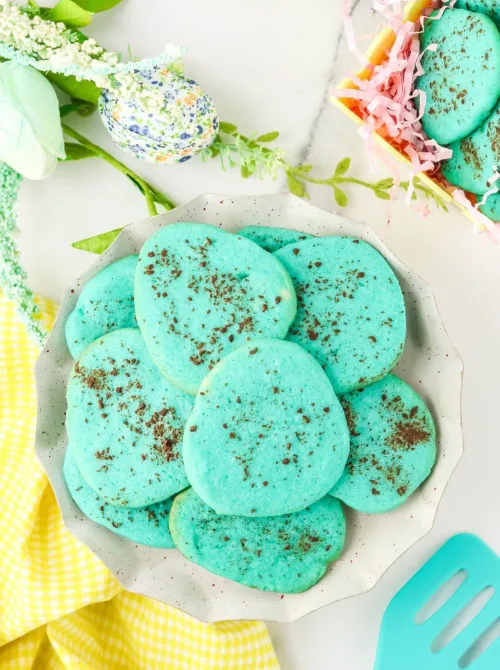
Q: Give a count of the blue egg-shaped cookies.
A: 13